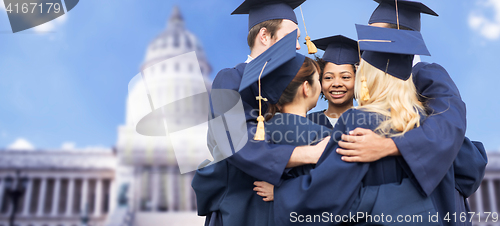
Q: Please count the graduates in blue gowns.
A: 5